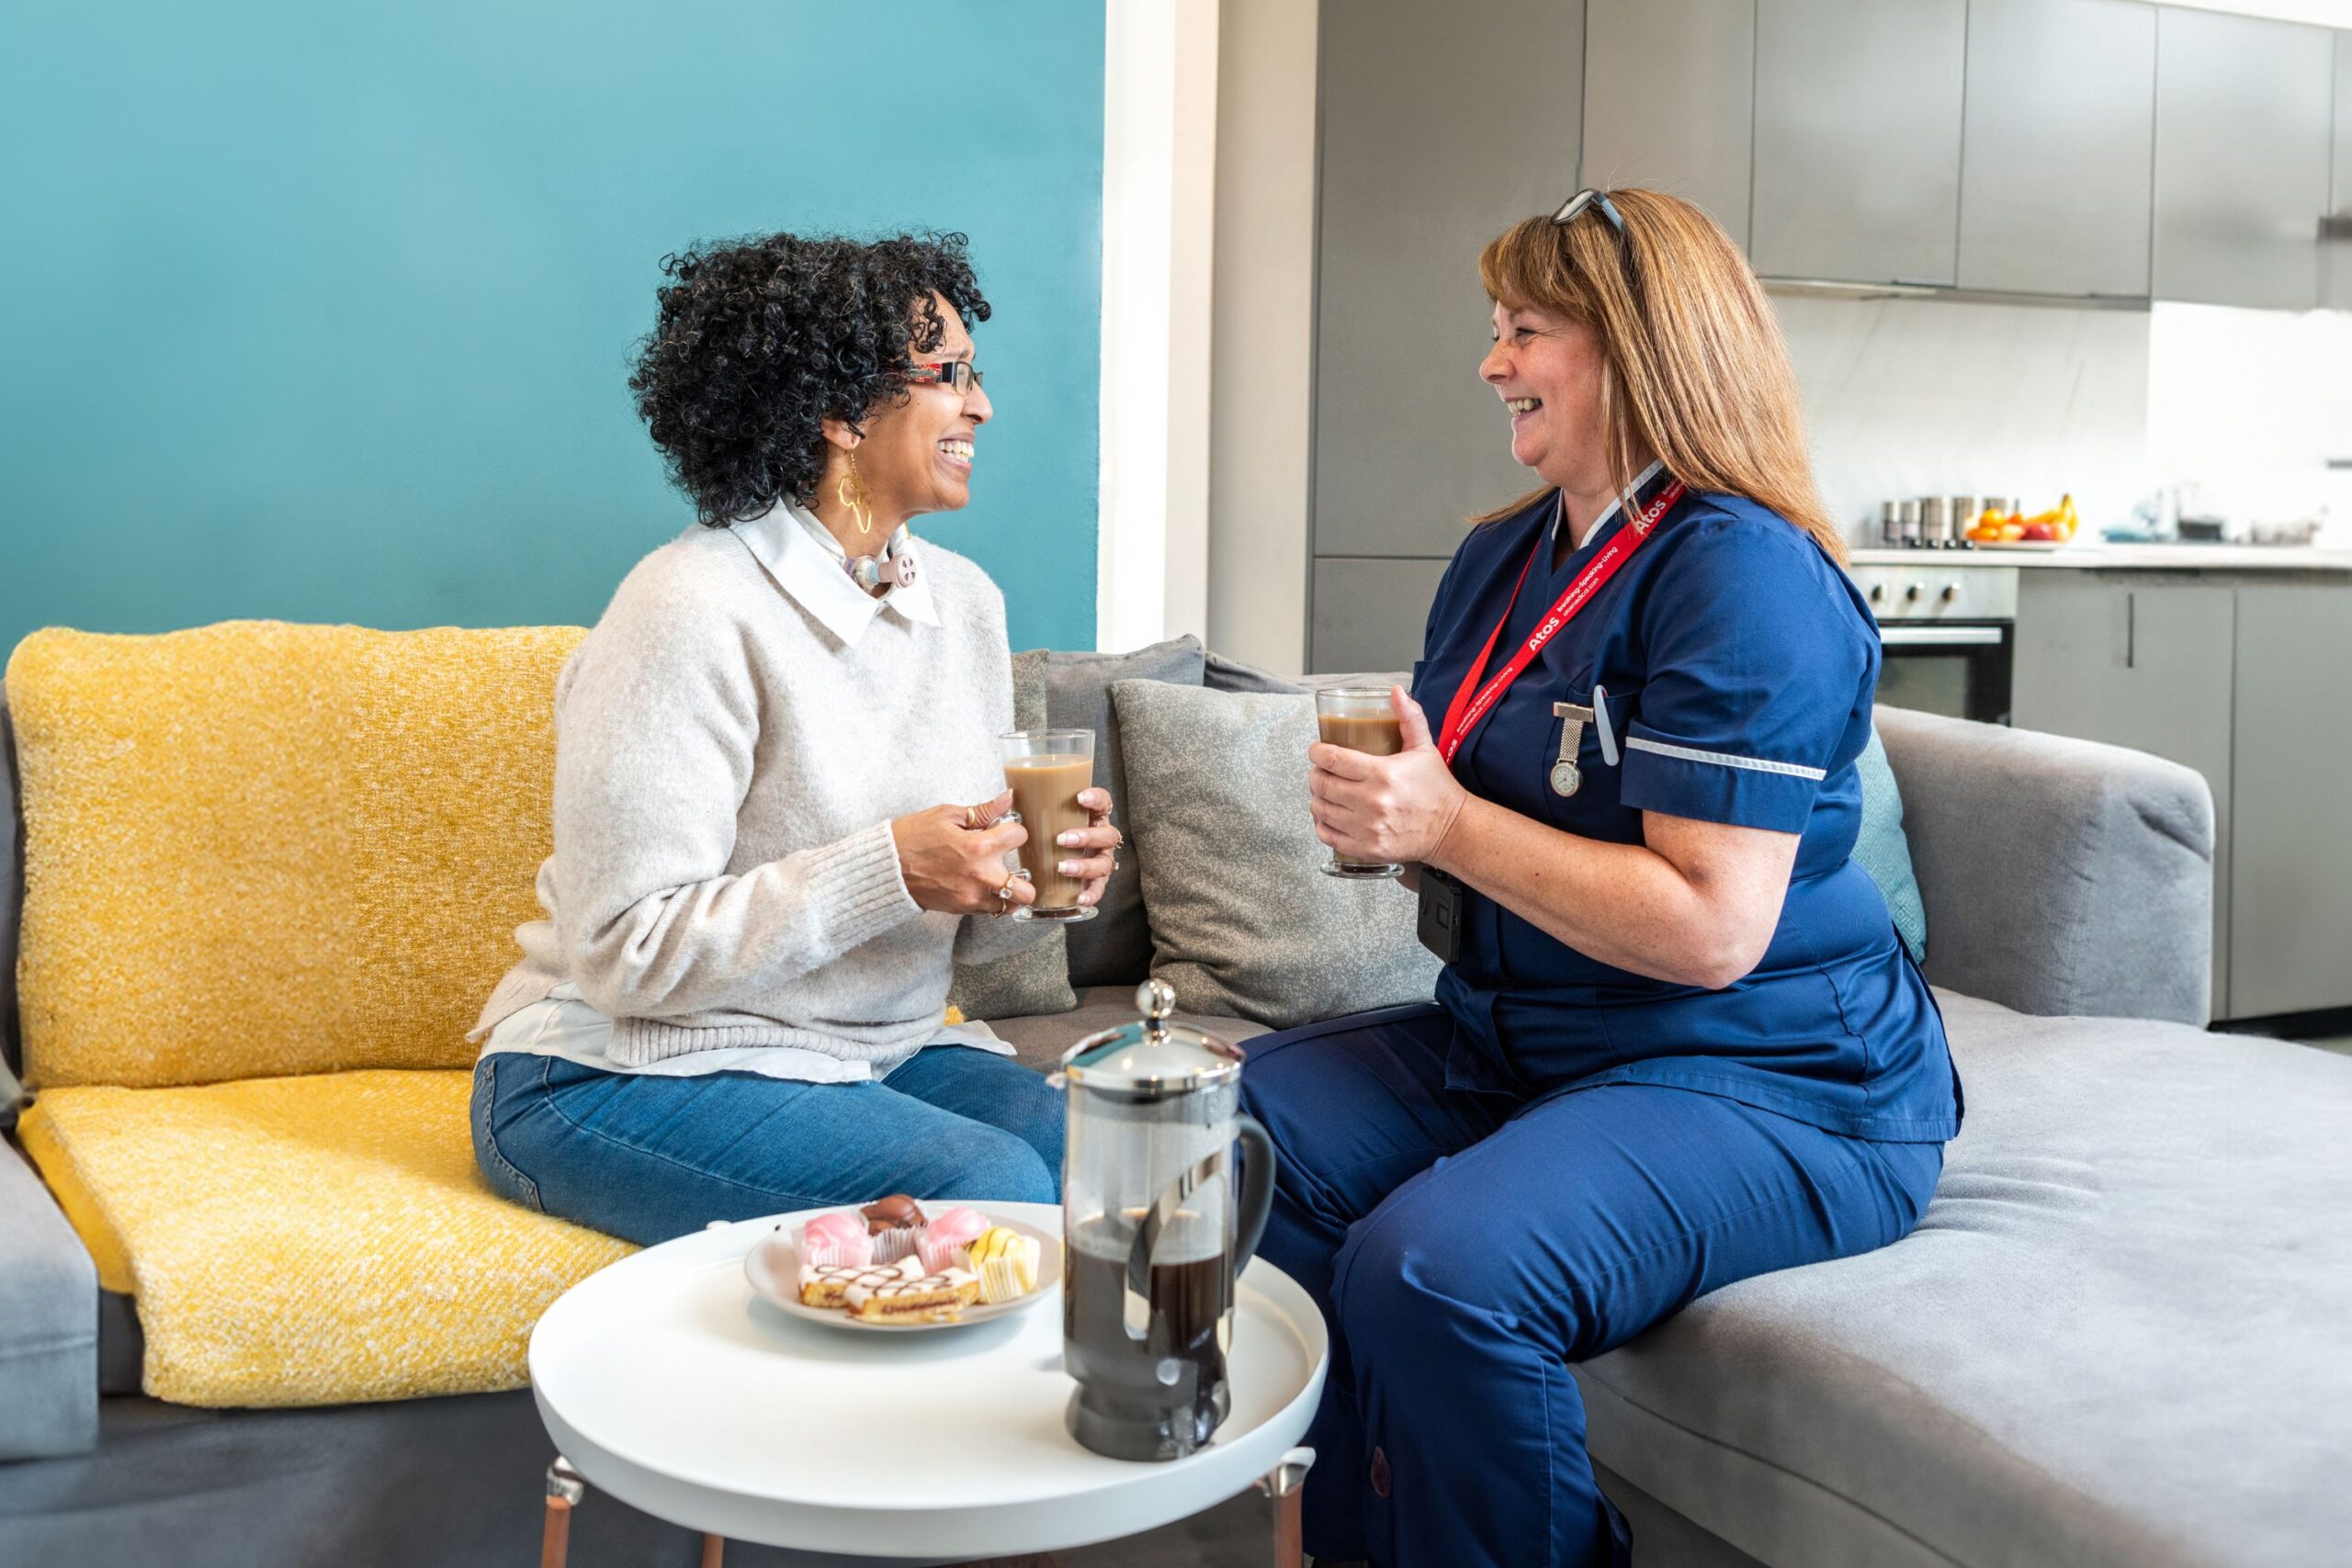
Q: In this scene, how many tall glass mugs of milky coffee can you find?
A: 2